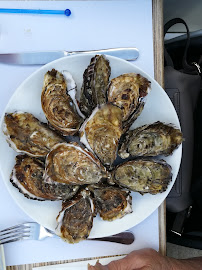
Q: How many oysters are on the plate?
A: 11